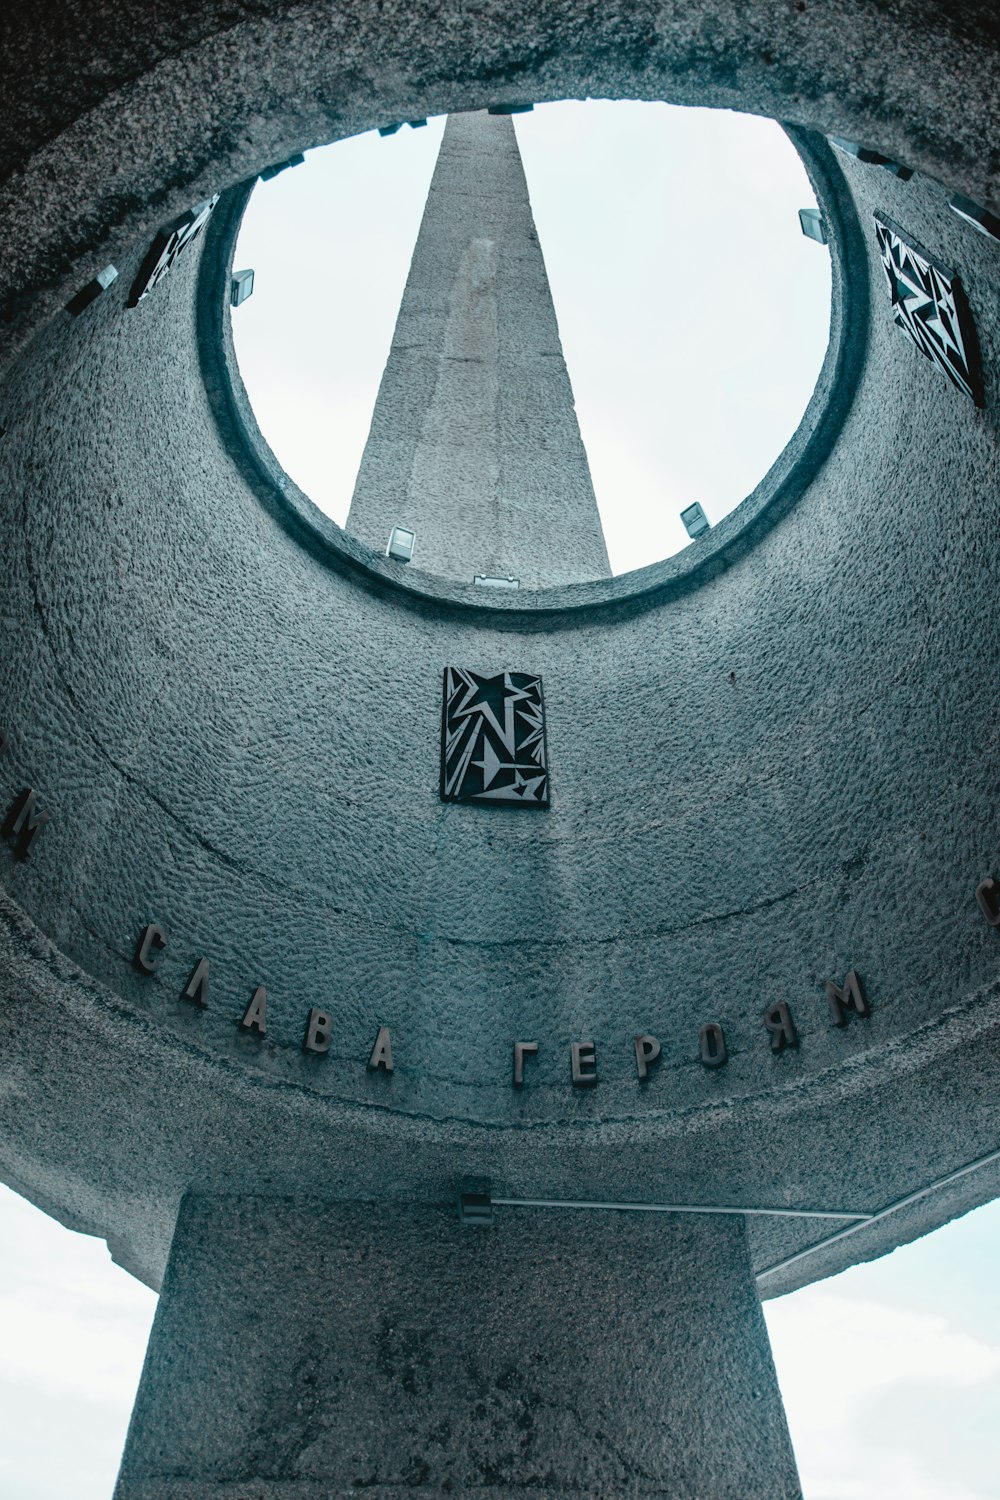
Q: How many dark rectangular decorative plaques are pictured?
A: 3